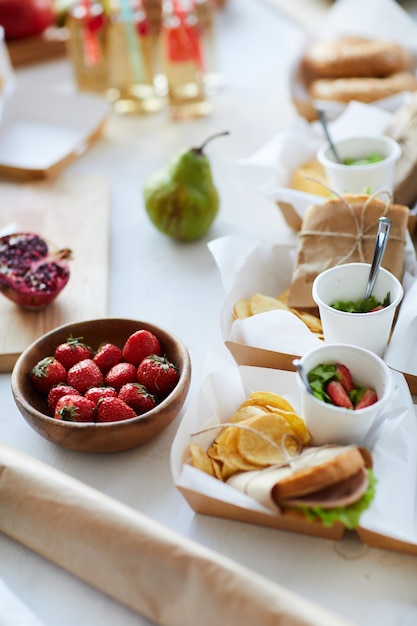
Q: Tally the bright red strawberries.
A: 12